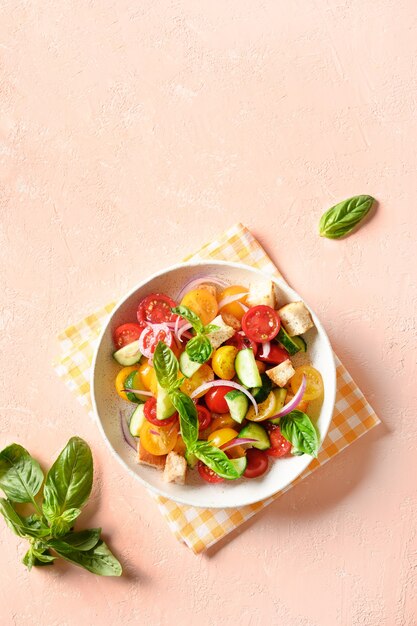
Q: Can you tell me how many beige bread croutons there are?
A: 6